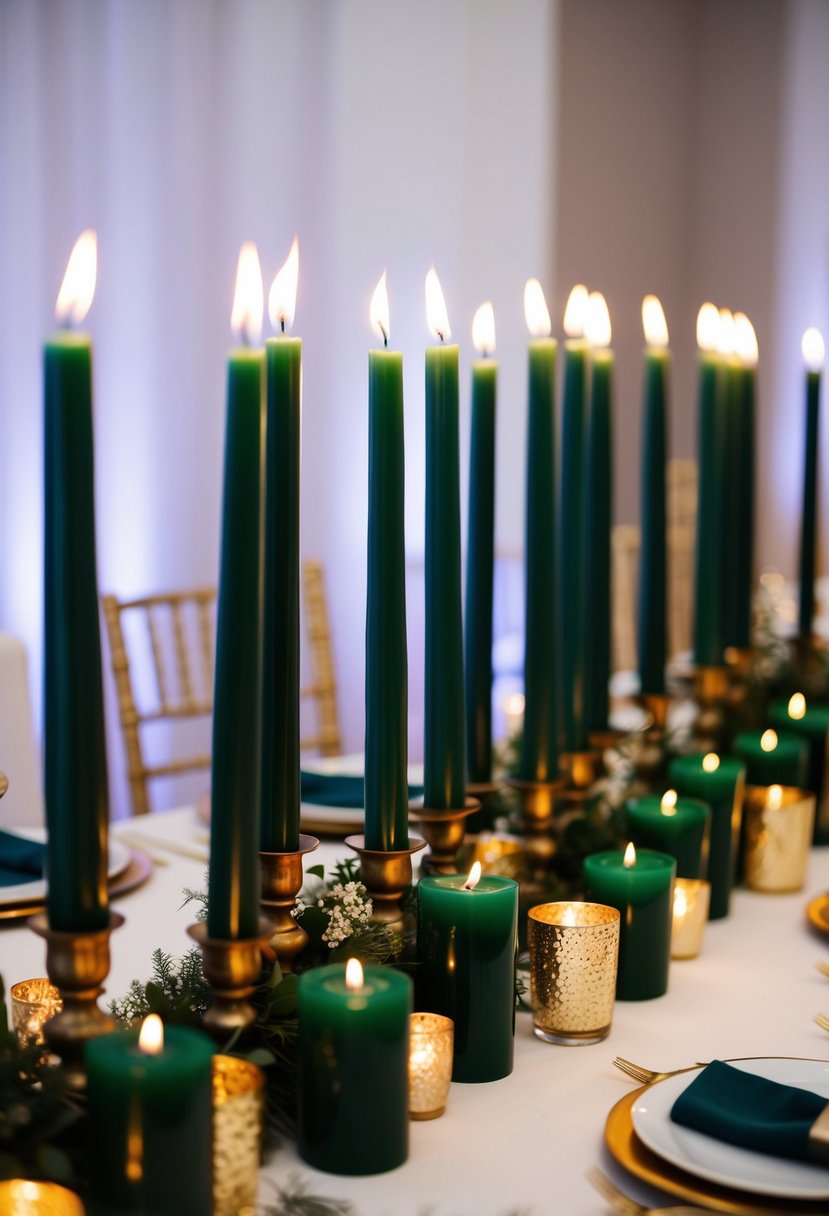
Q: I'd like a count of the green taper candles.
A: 14